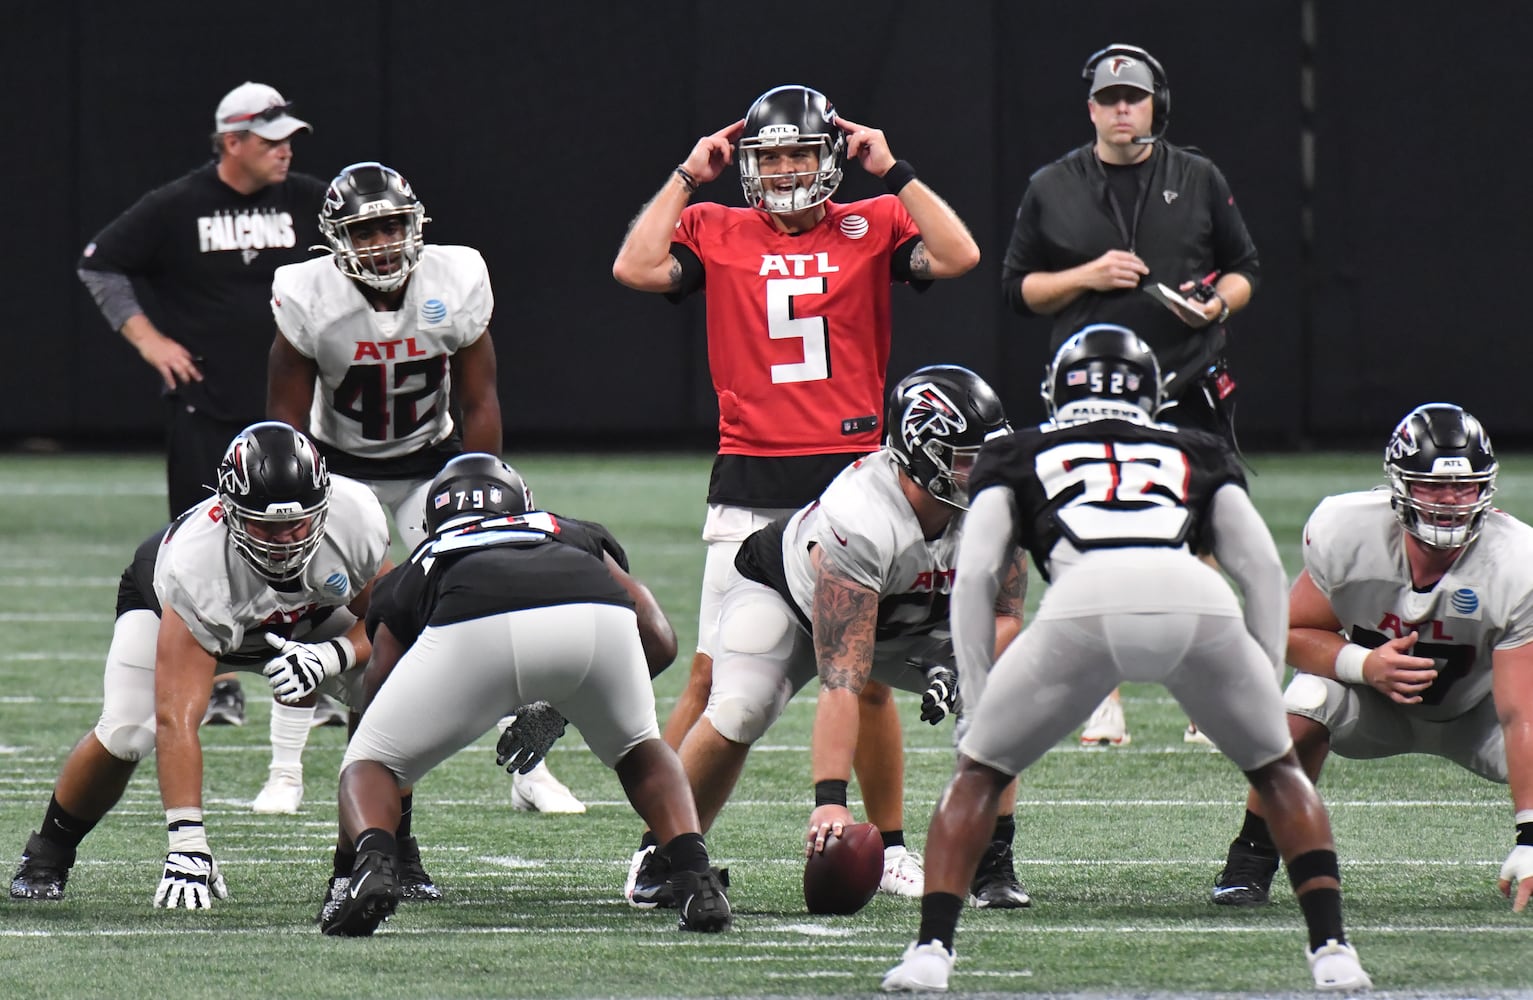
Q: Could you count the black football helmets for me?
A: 7